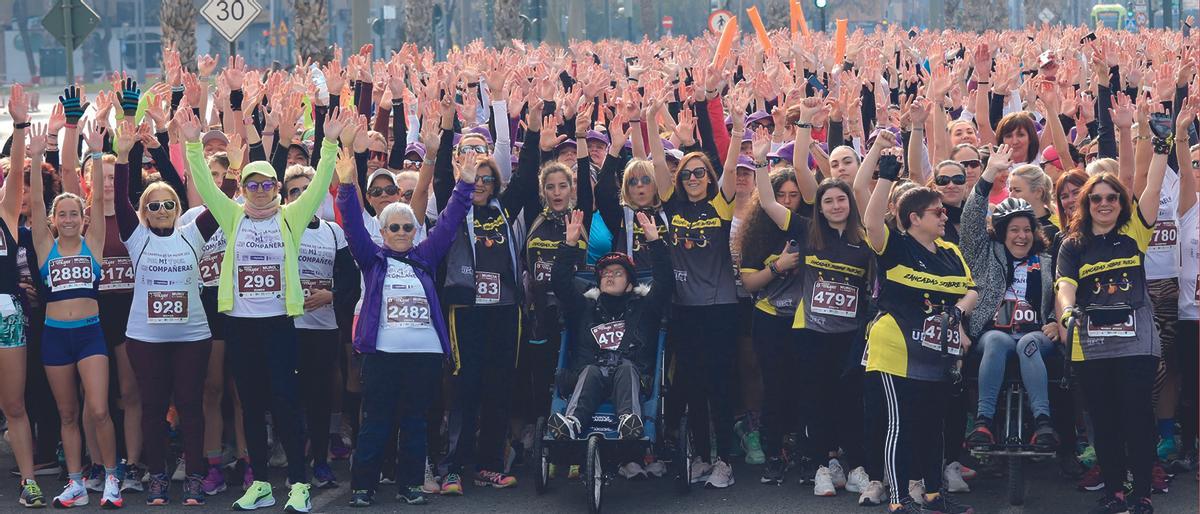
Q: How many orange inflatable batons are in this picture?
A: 5